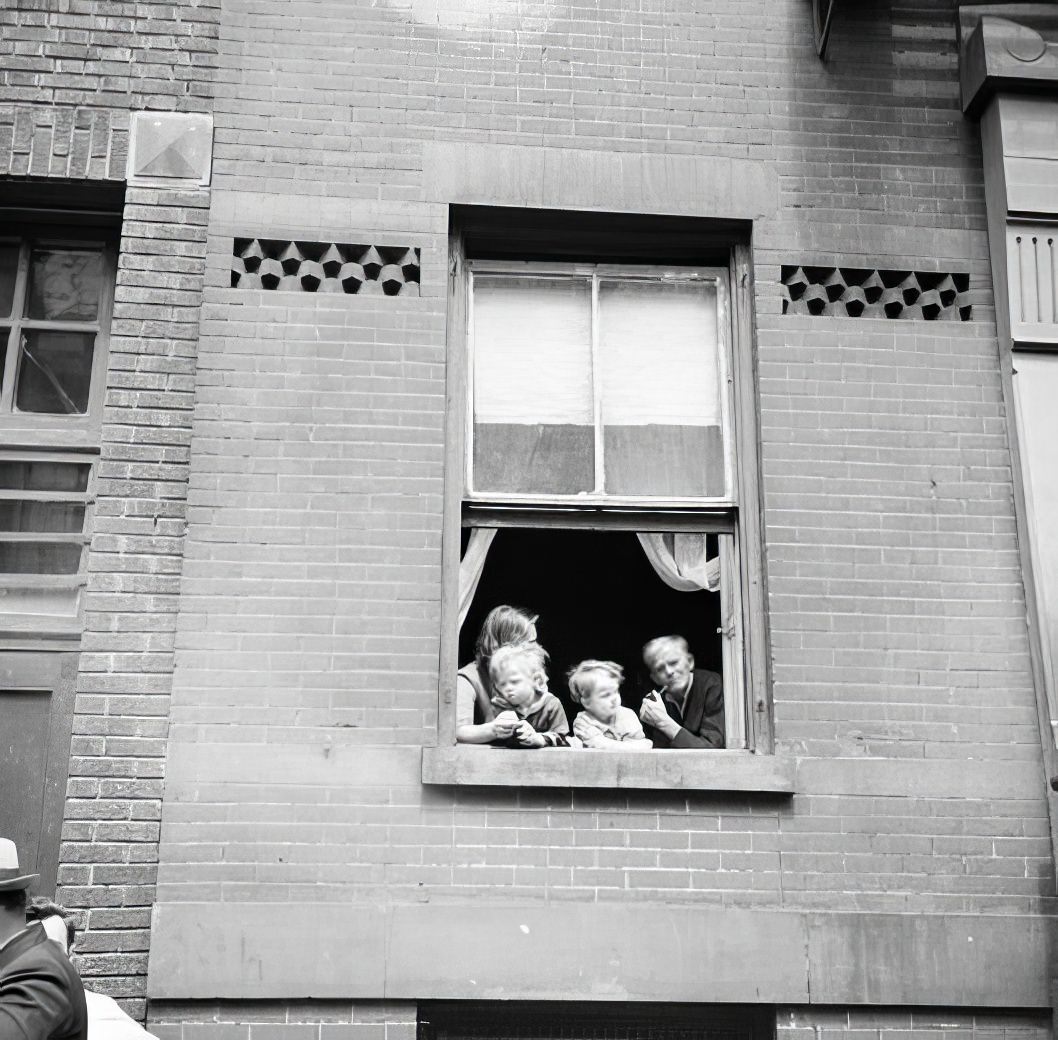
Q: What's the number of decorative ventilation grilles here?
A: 2